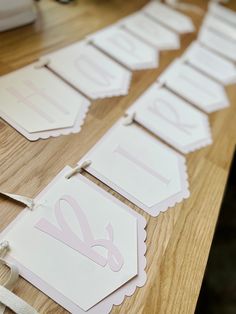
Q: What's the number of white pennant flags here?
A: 13